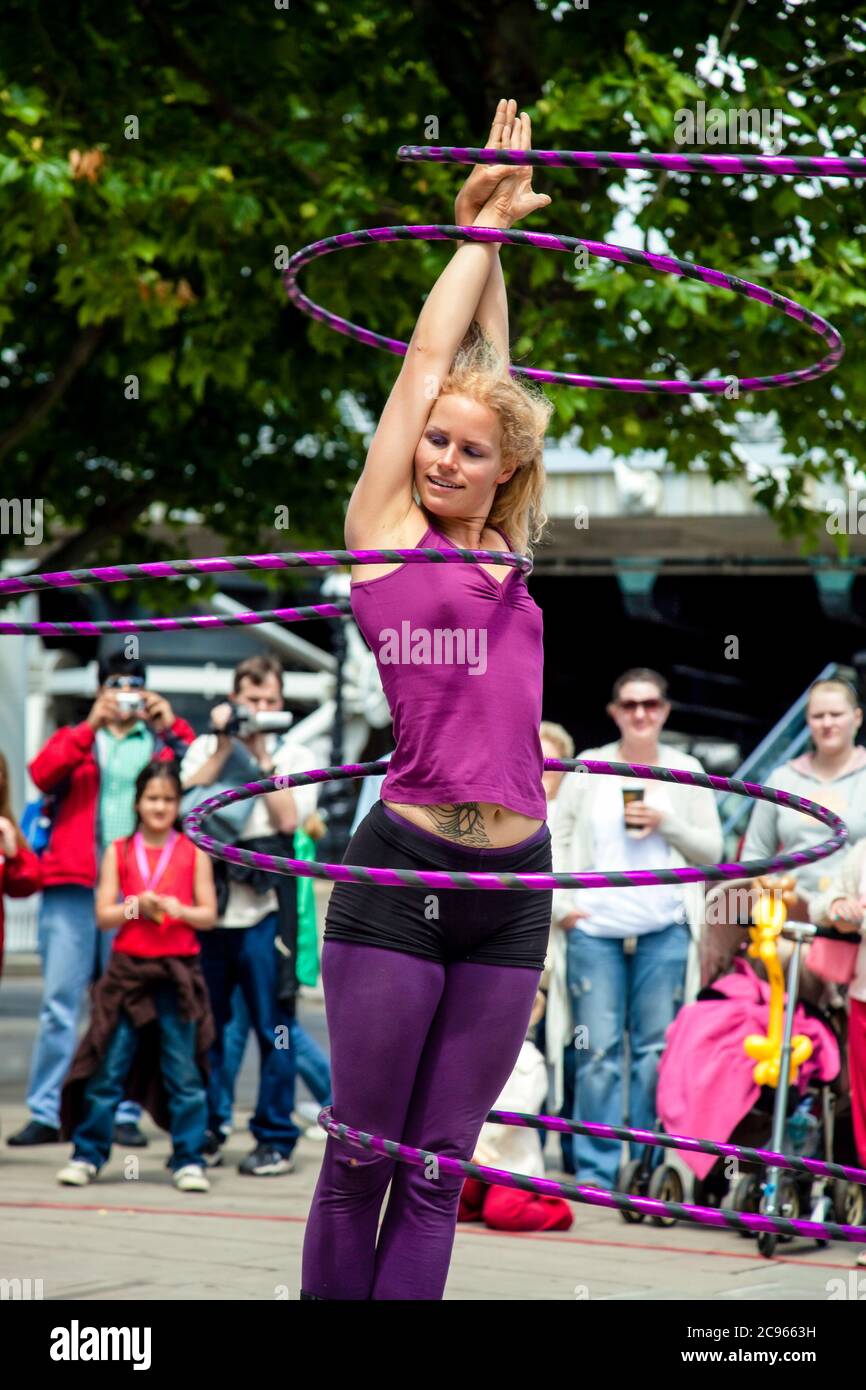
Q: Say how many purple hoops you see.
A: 5